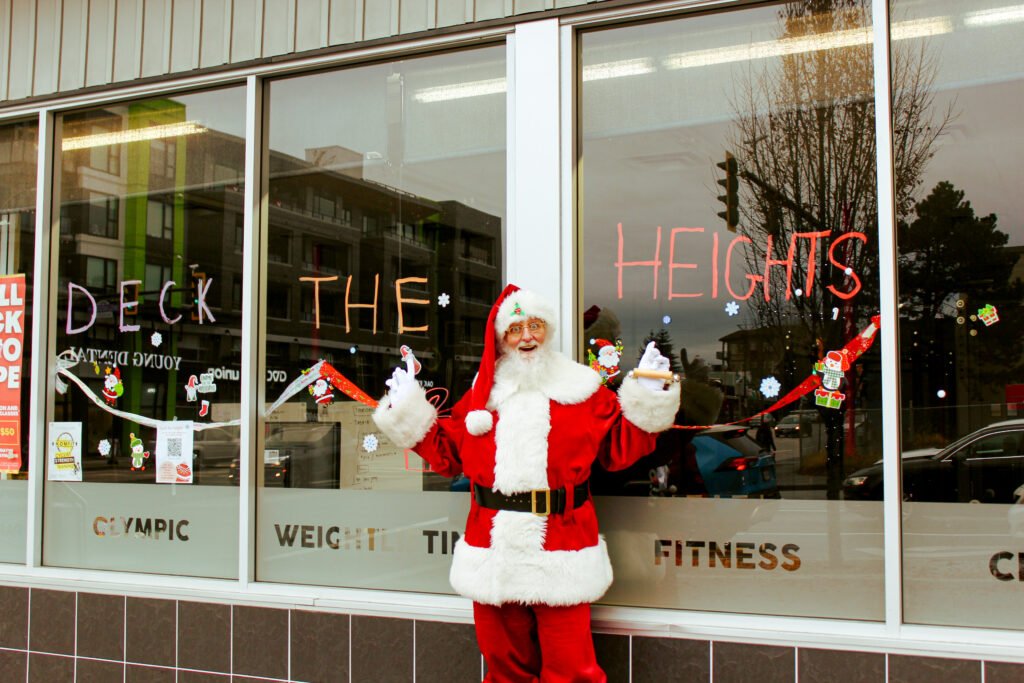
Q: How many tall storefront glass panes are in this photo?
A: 5